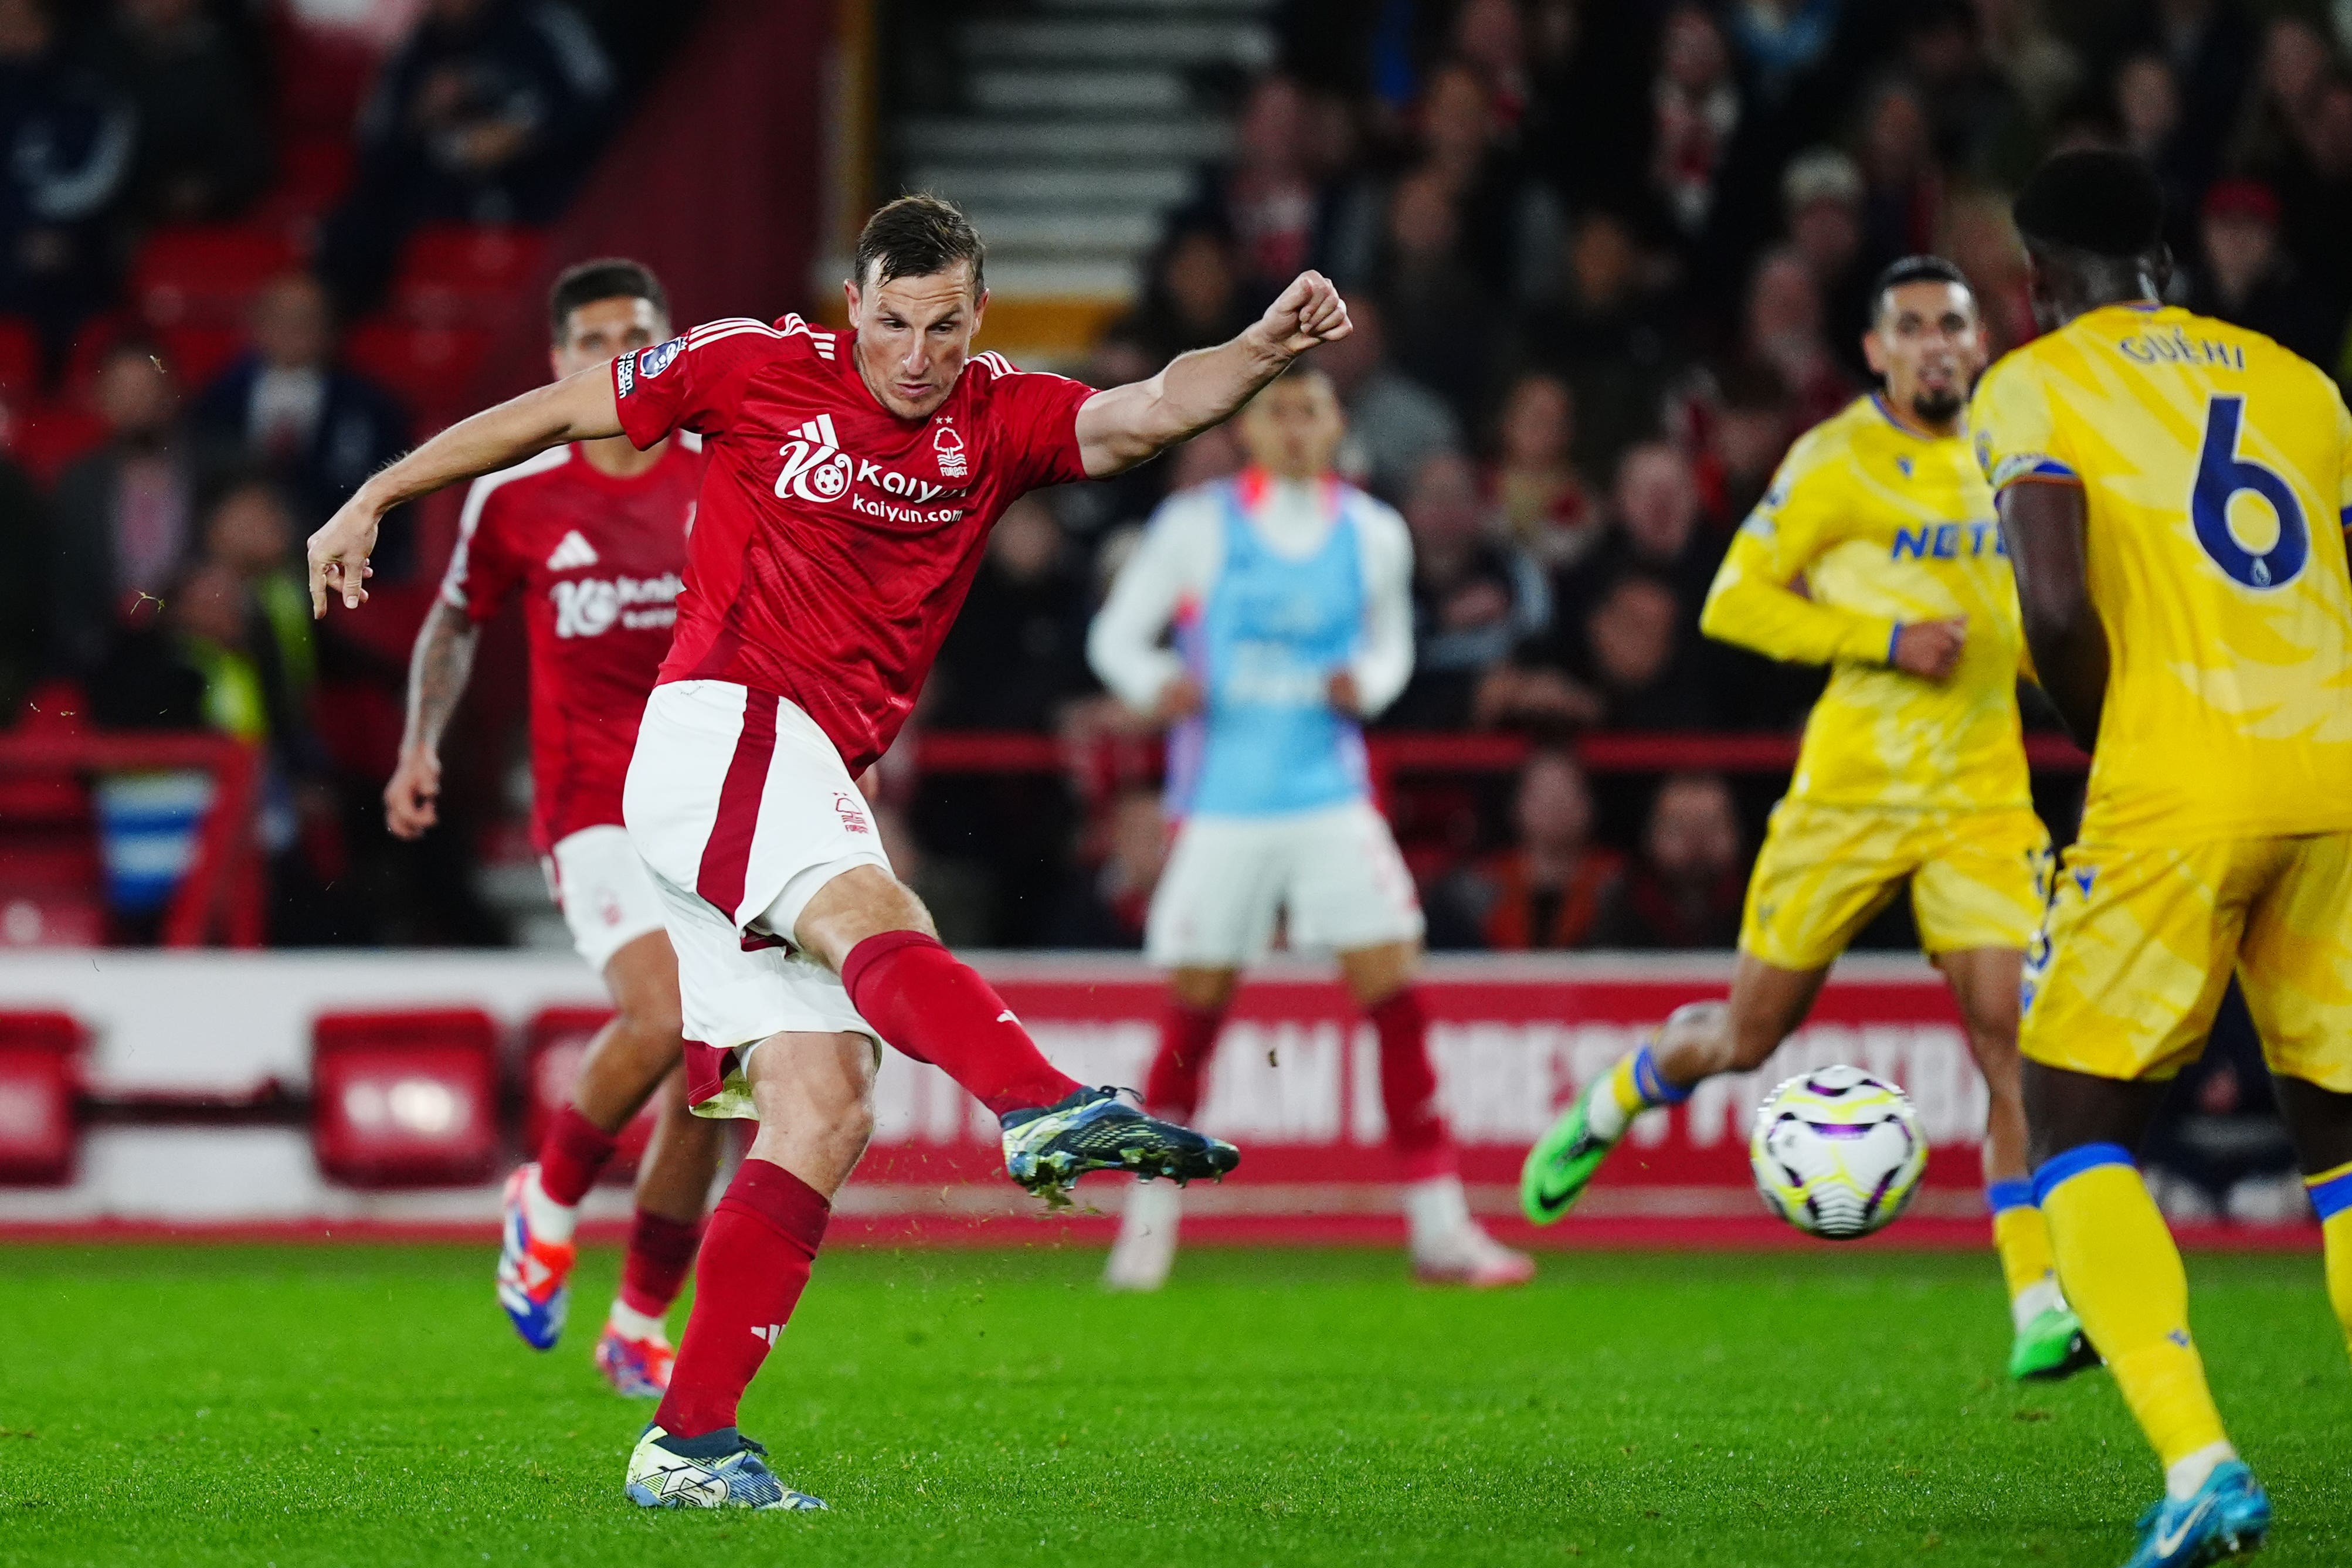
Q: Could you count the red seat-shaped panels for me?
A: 3